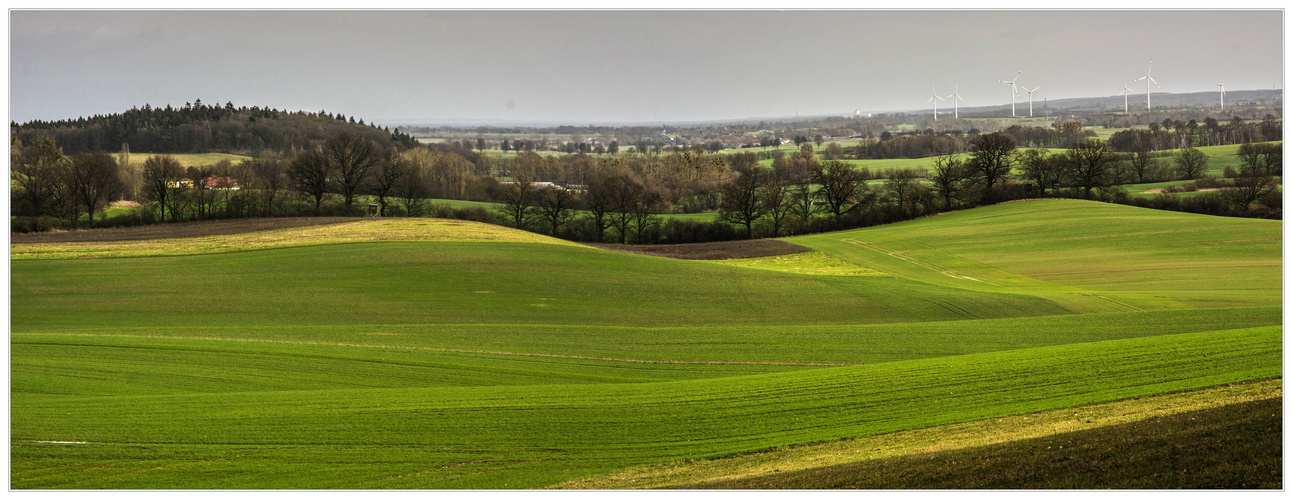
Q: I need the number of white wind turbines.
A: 7